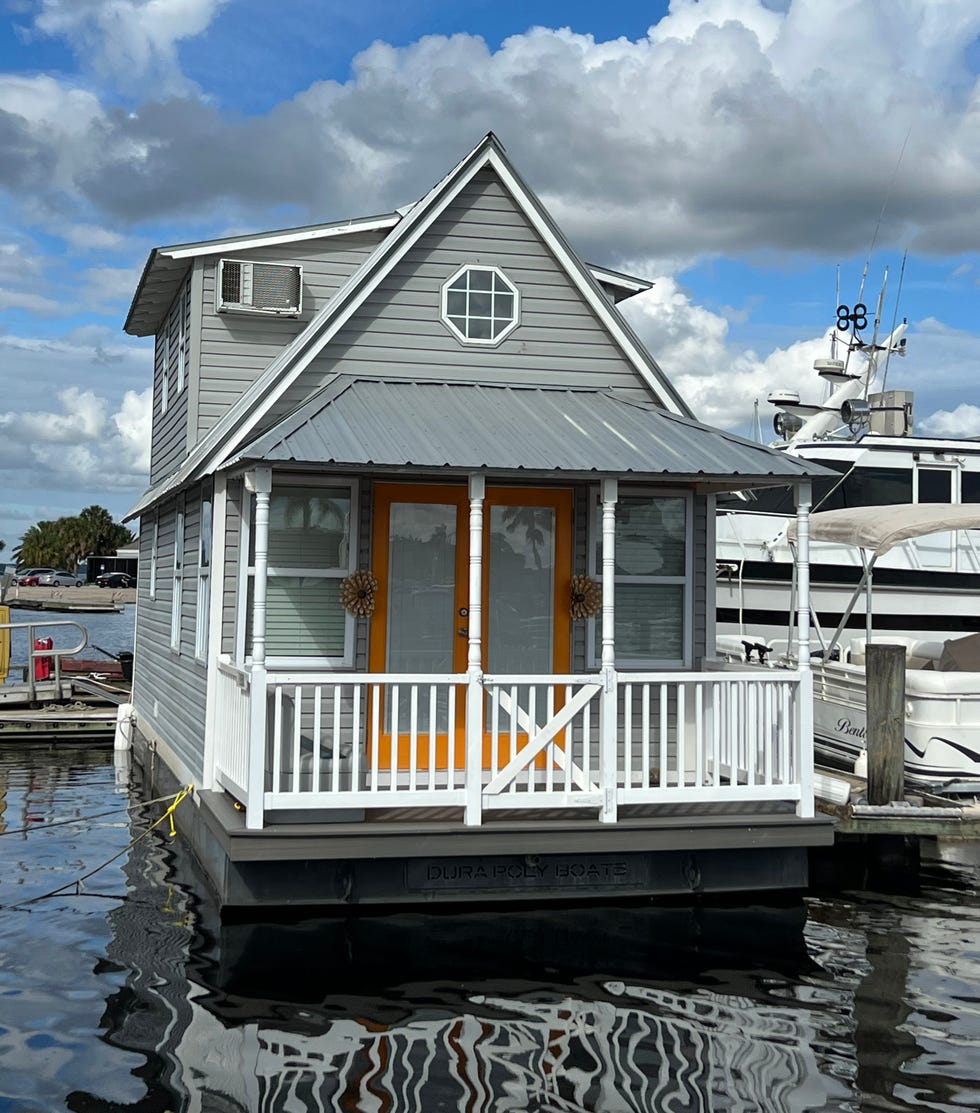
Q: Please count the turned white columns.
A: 4